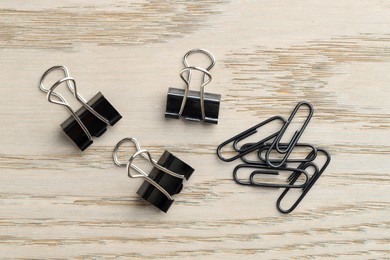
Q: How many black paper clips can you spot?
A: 5